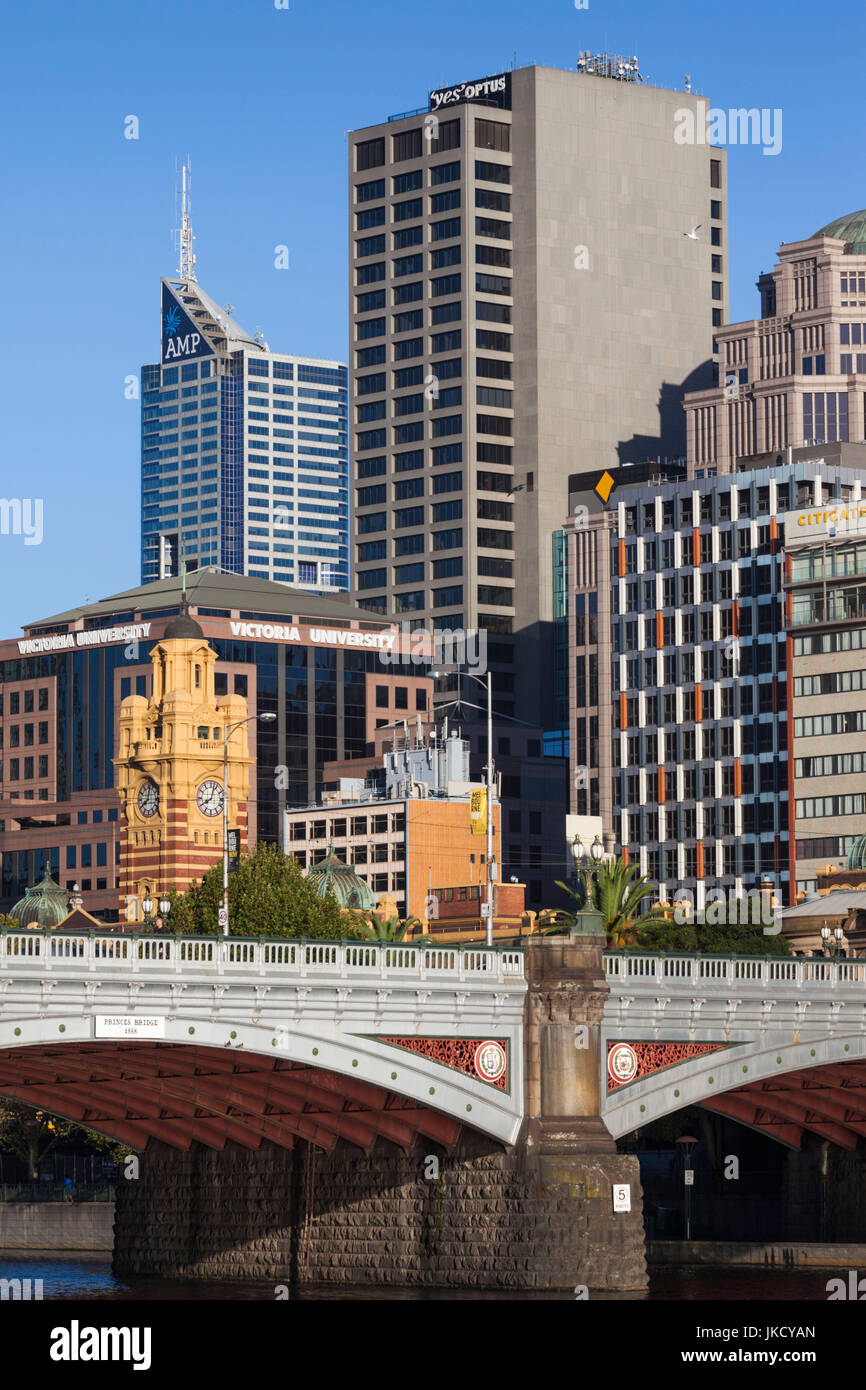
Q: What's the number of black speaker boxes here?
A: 0